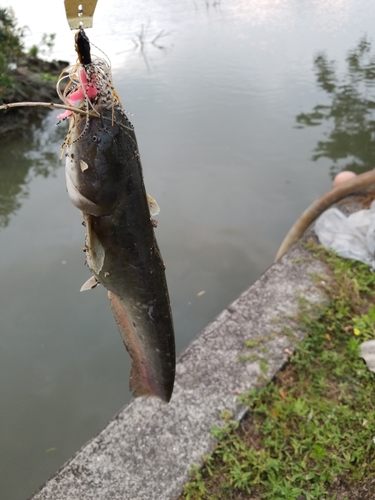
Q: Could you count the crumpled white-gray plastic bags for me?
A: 1